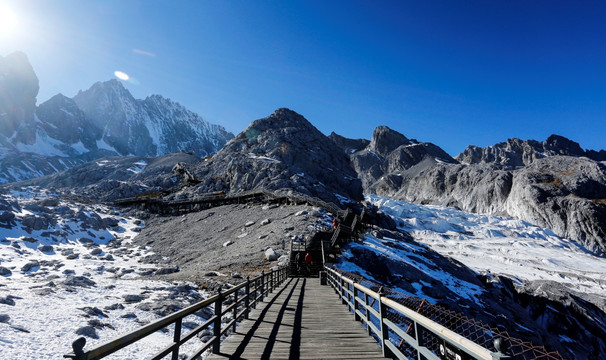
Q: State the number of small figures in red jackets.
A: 2